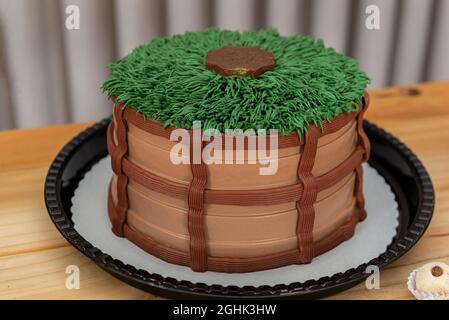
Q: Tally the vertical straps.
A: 4